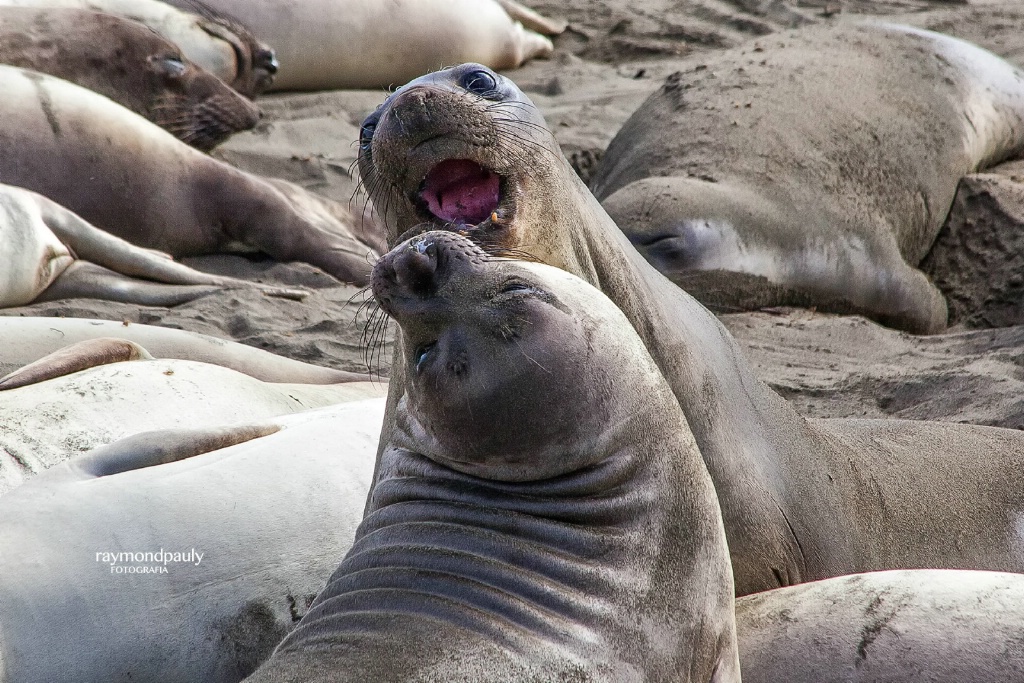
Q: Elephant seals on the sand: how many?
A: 12